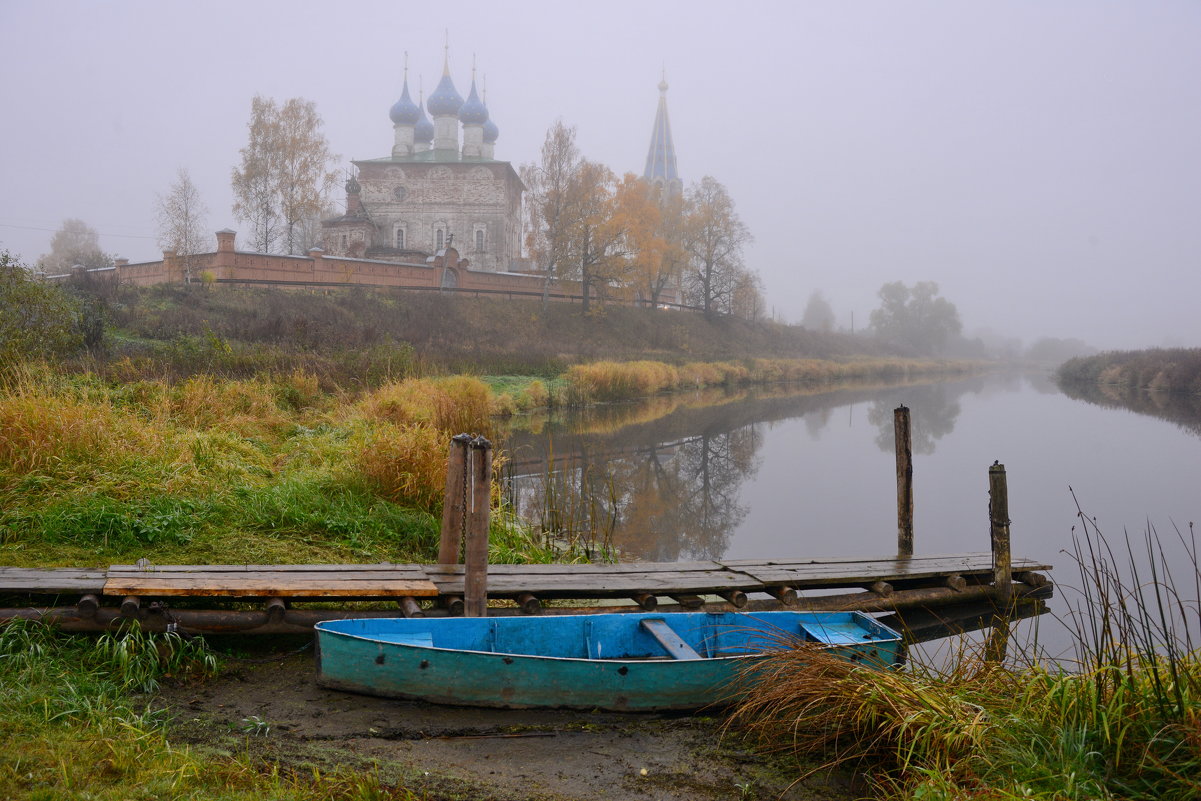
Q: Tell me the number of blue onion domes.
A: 5